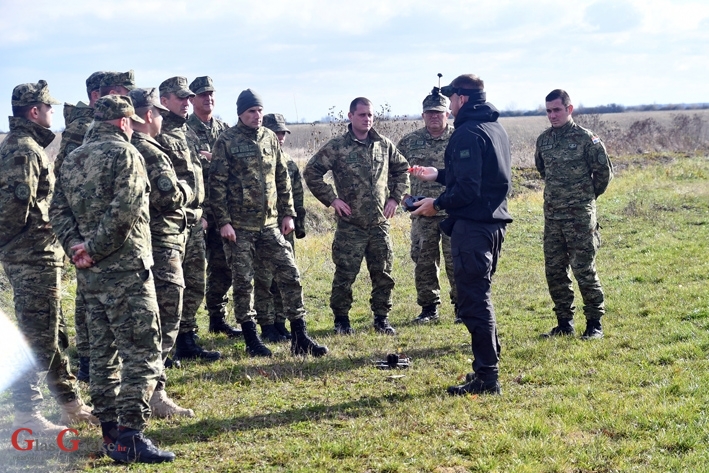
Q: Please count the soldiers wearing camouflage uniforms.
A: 12